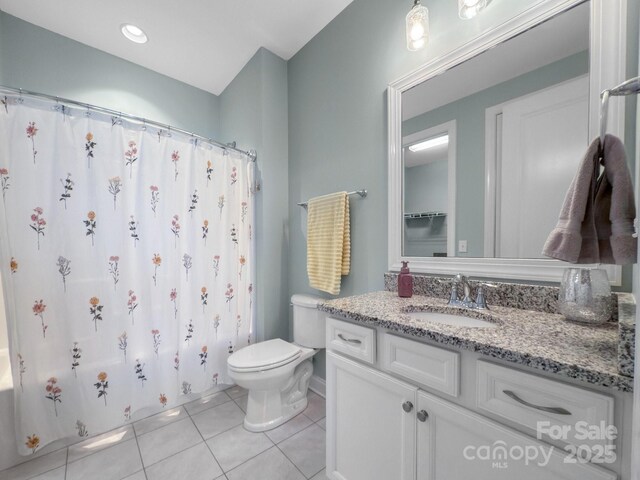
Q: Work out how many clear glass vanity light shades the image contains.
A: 2